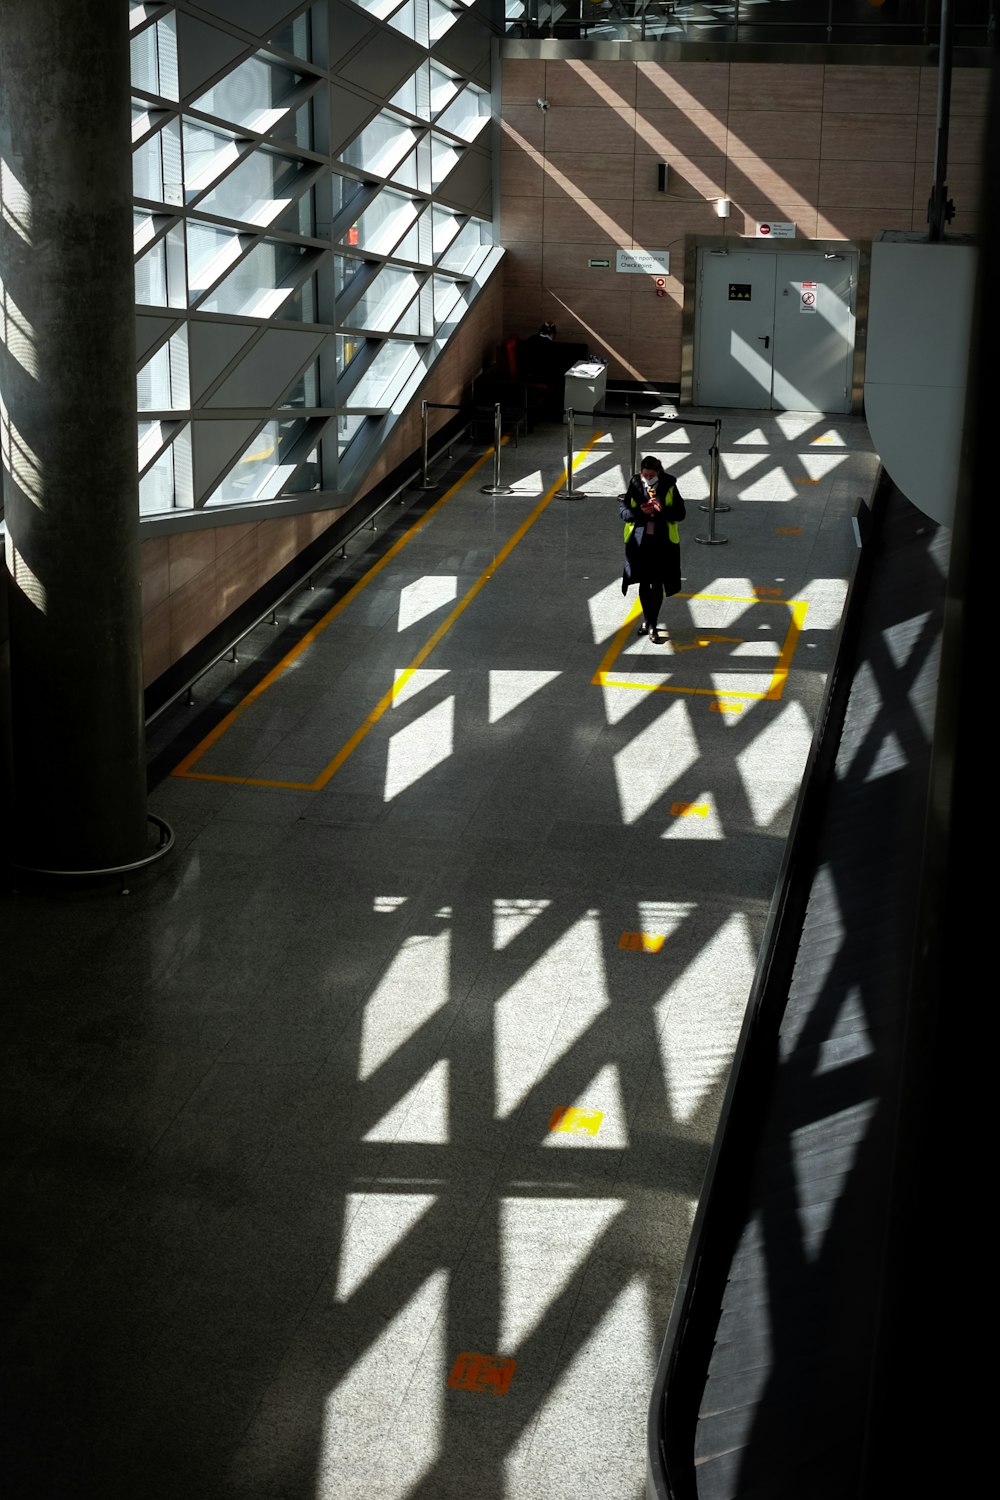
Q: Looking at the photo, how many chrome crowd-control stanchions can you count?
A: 6